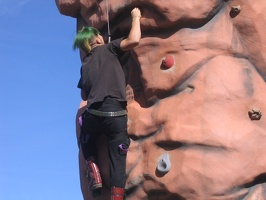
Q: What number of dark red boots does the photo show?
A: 2